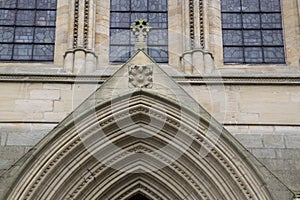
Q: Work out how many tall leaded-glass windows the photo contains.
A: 3